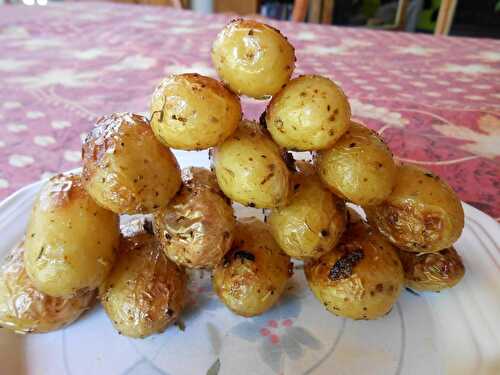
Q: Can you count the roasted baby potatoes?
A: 15